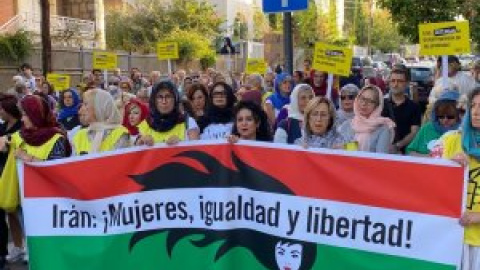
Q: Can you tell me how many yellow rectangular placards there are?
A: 6